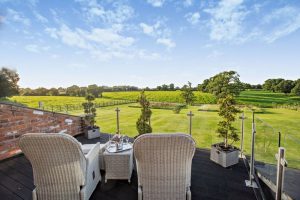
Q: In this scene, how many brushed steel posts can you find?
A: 5